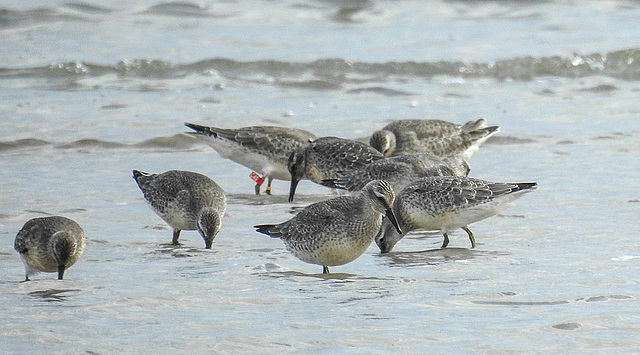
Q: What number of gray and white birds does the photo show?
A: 8